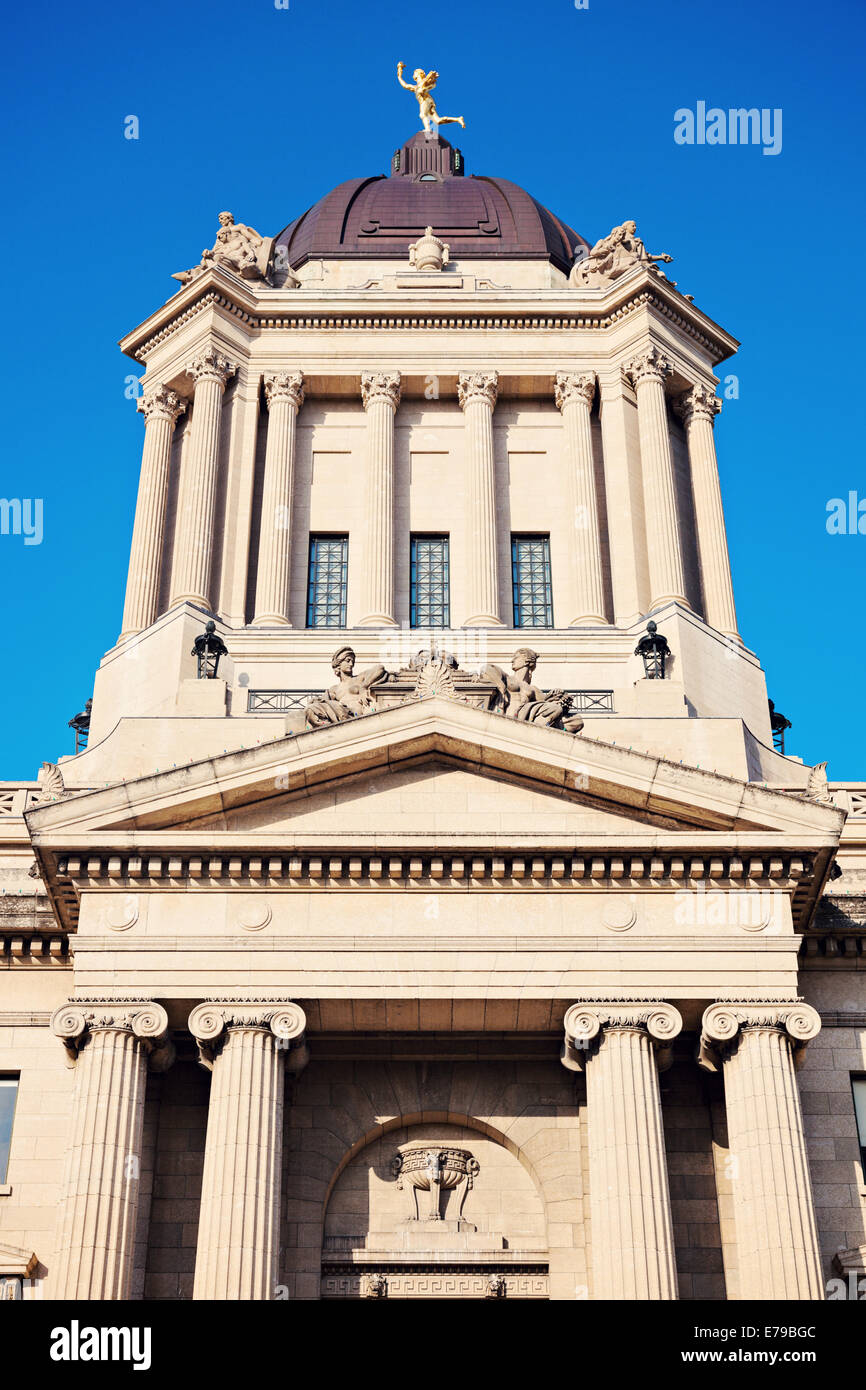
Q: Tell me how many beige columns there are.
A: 12